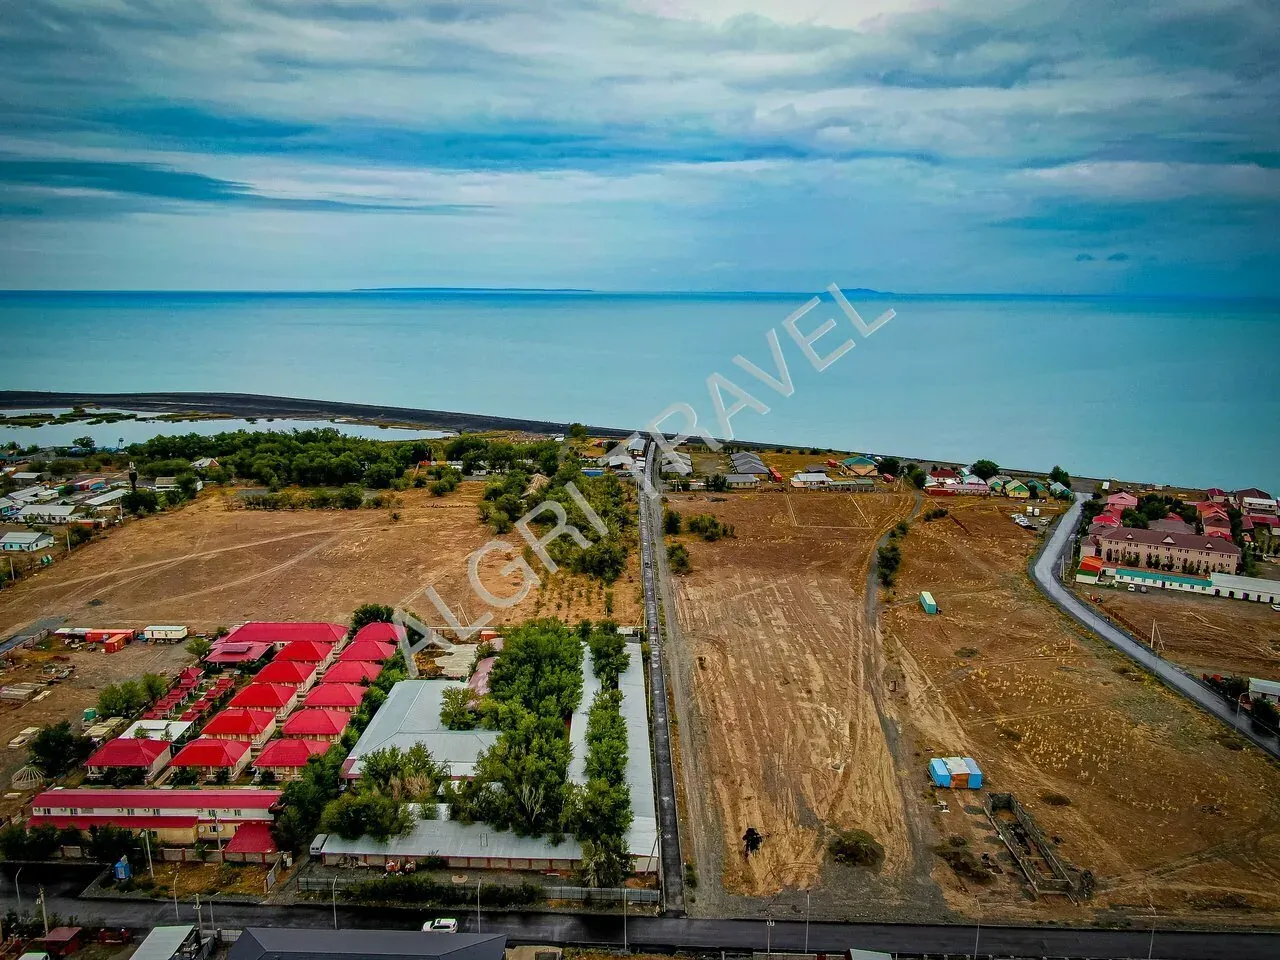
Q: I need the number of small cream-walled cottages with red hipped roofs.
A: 12